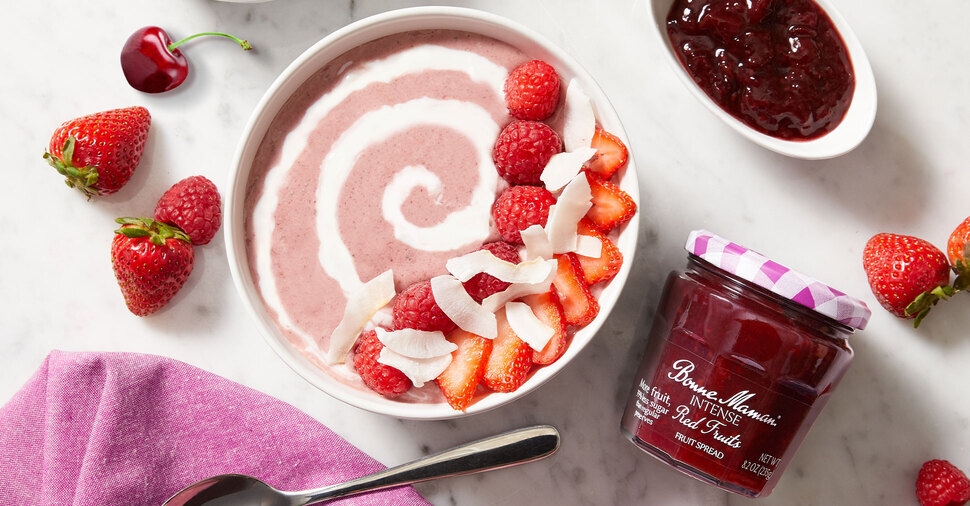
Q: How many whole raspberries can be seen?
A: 8